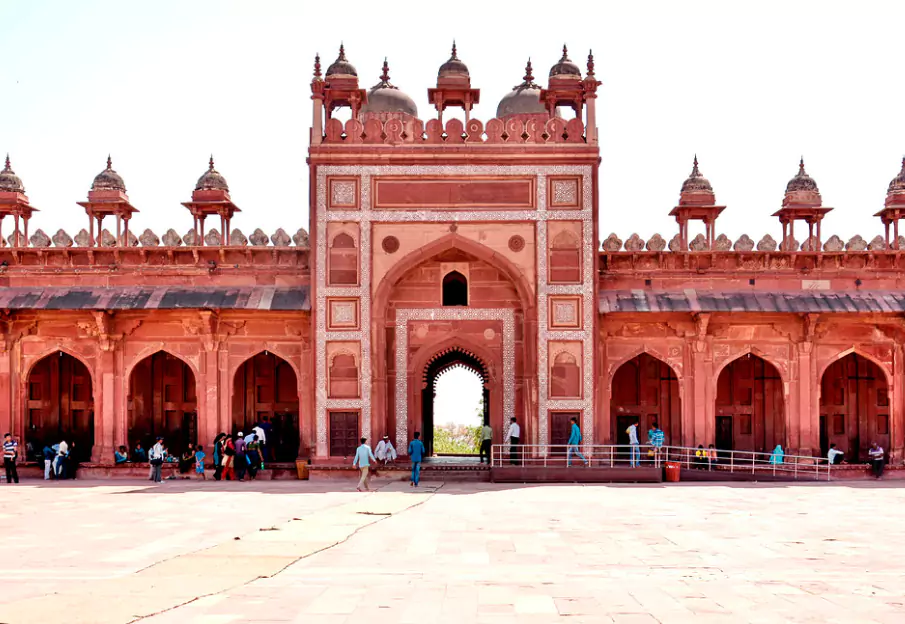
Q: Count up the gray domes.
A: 11